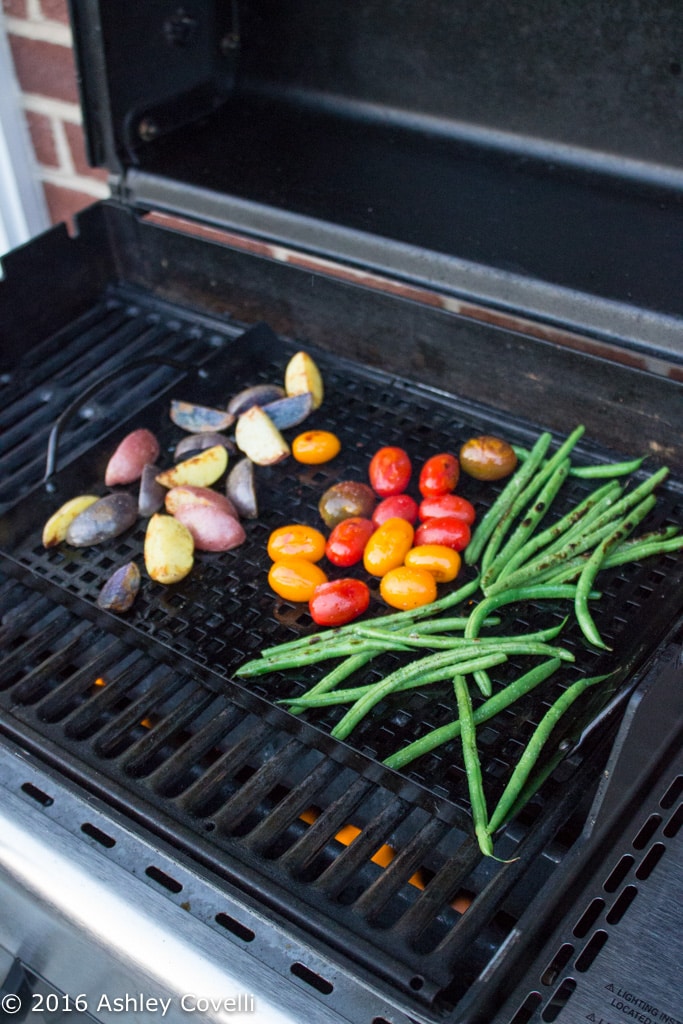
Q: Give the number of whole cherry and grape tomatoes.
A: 15